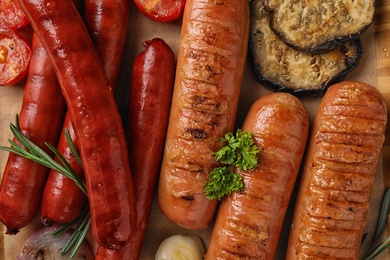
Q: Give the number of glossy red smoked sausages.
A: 4